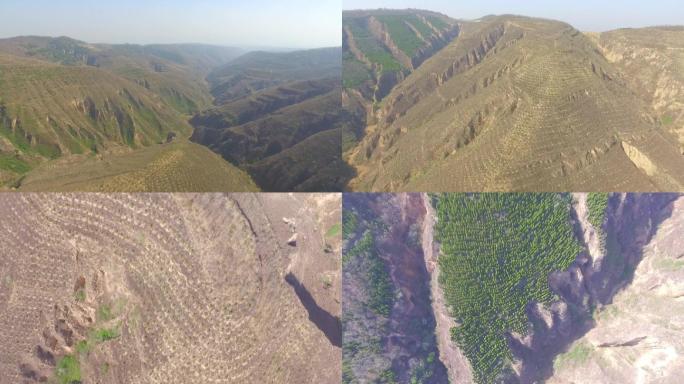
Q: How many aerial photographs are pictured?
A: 4